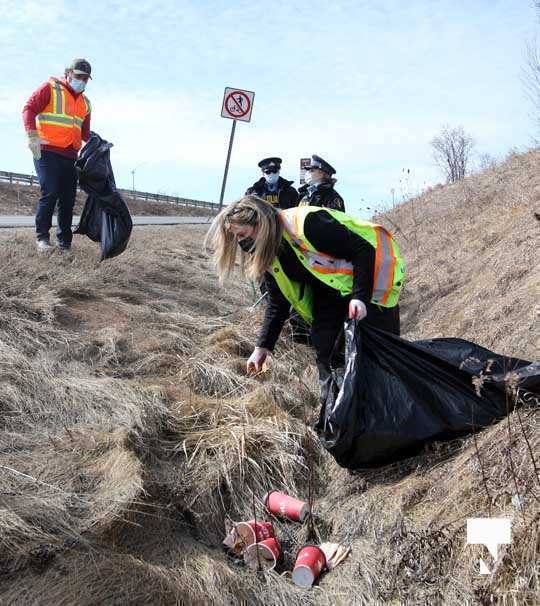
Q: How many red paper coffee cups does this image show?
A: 4